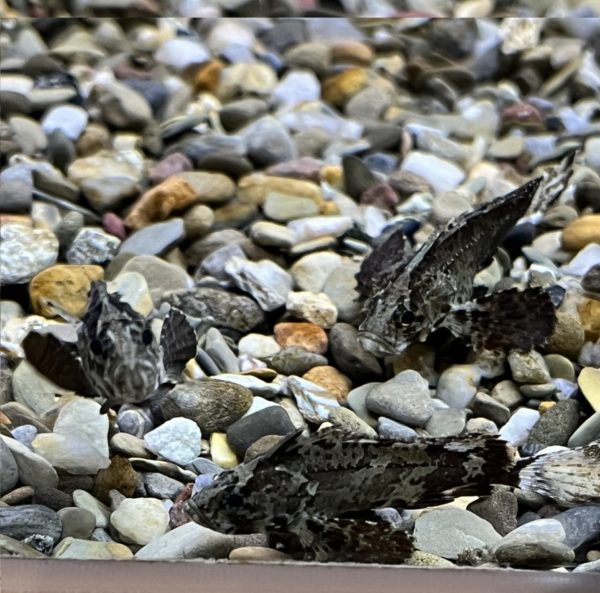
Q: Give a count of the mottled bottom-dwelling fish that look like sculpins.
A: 3